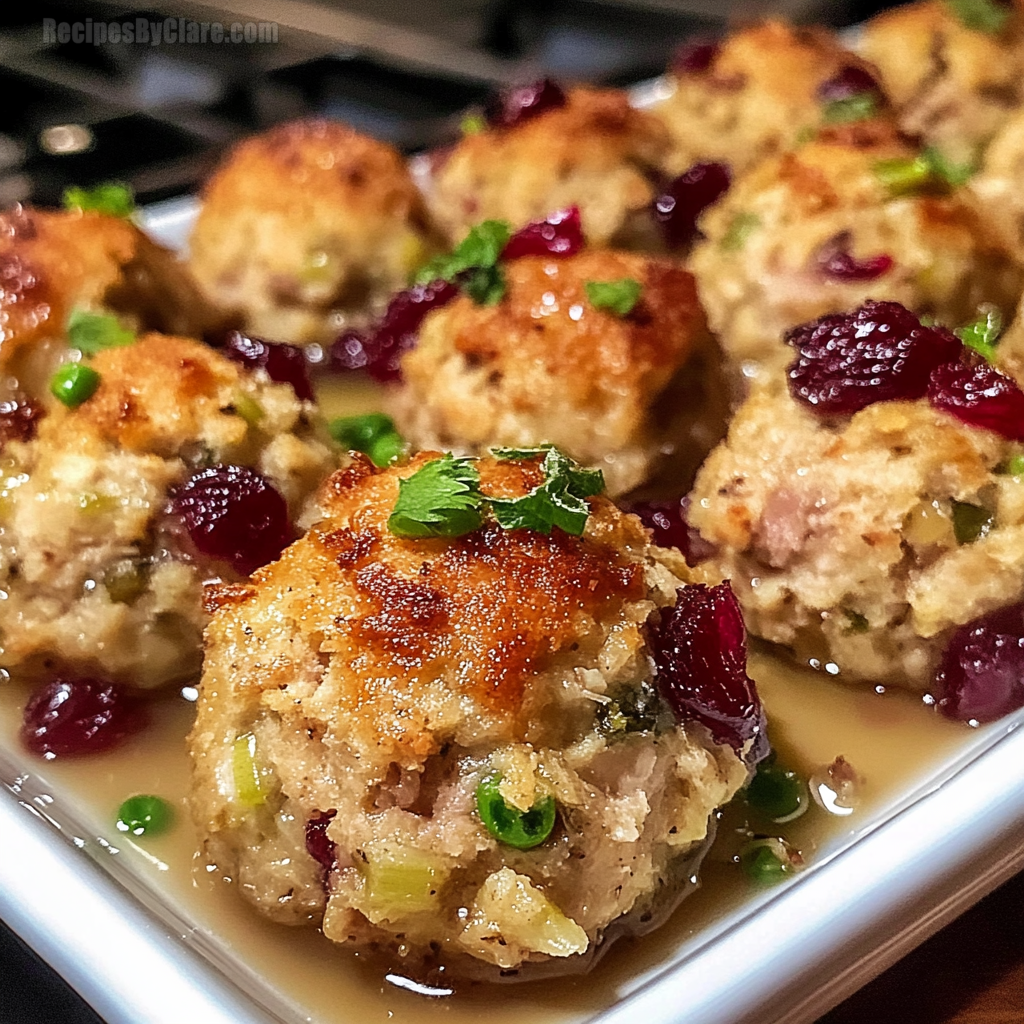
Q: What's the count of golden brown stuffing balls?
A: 11